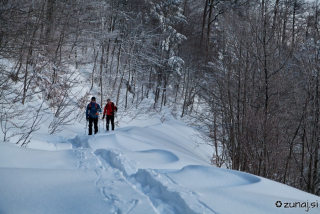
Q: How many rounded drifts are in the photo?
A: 2